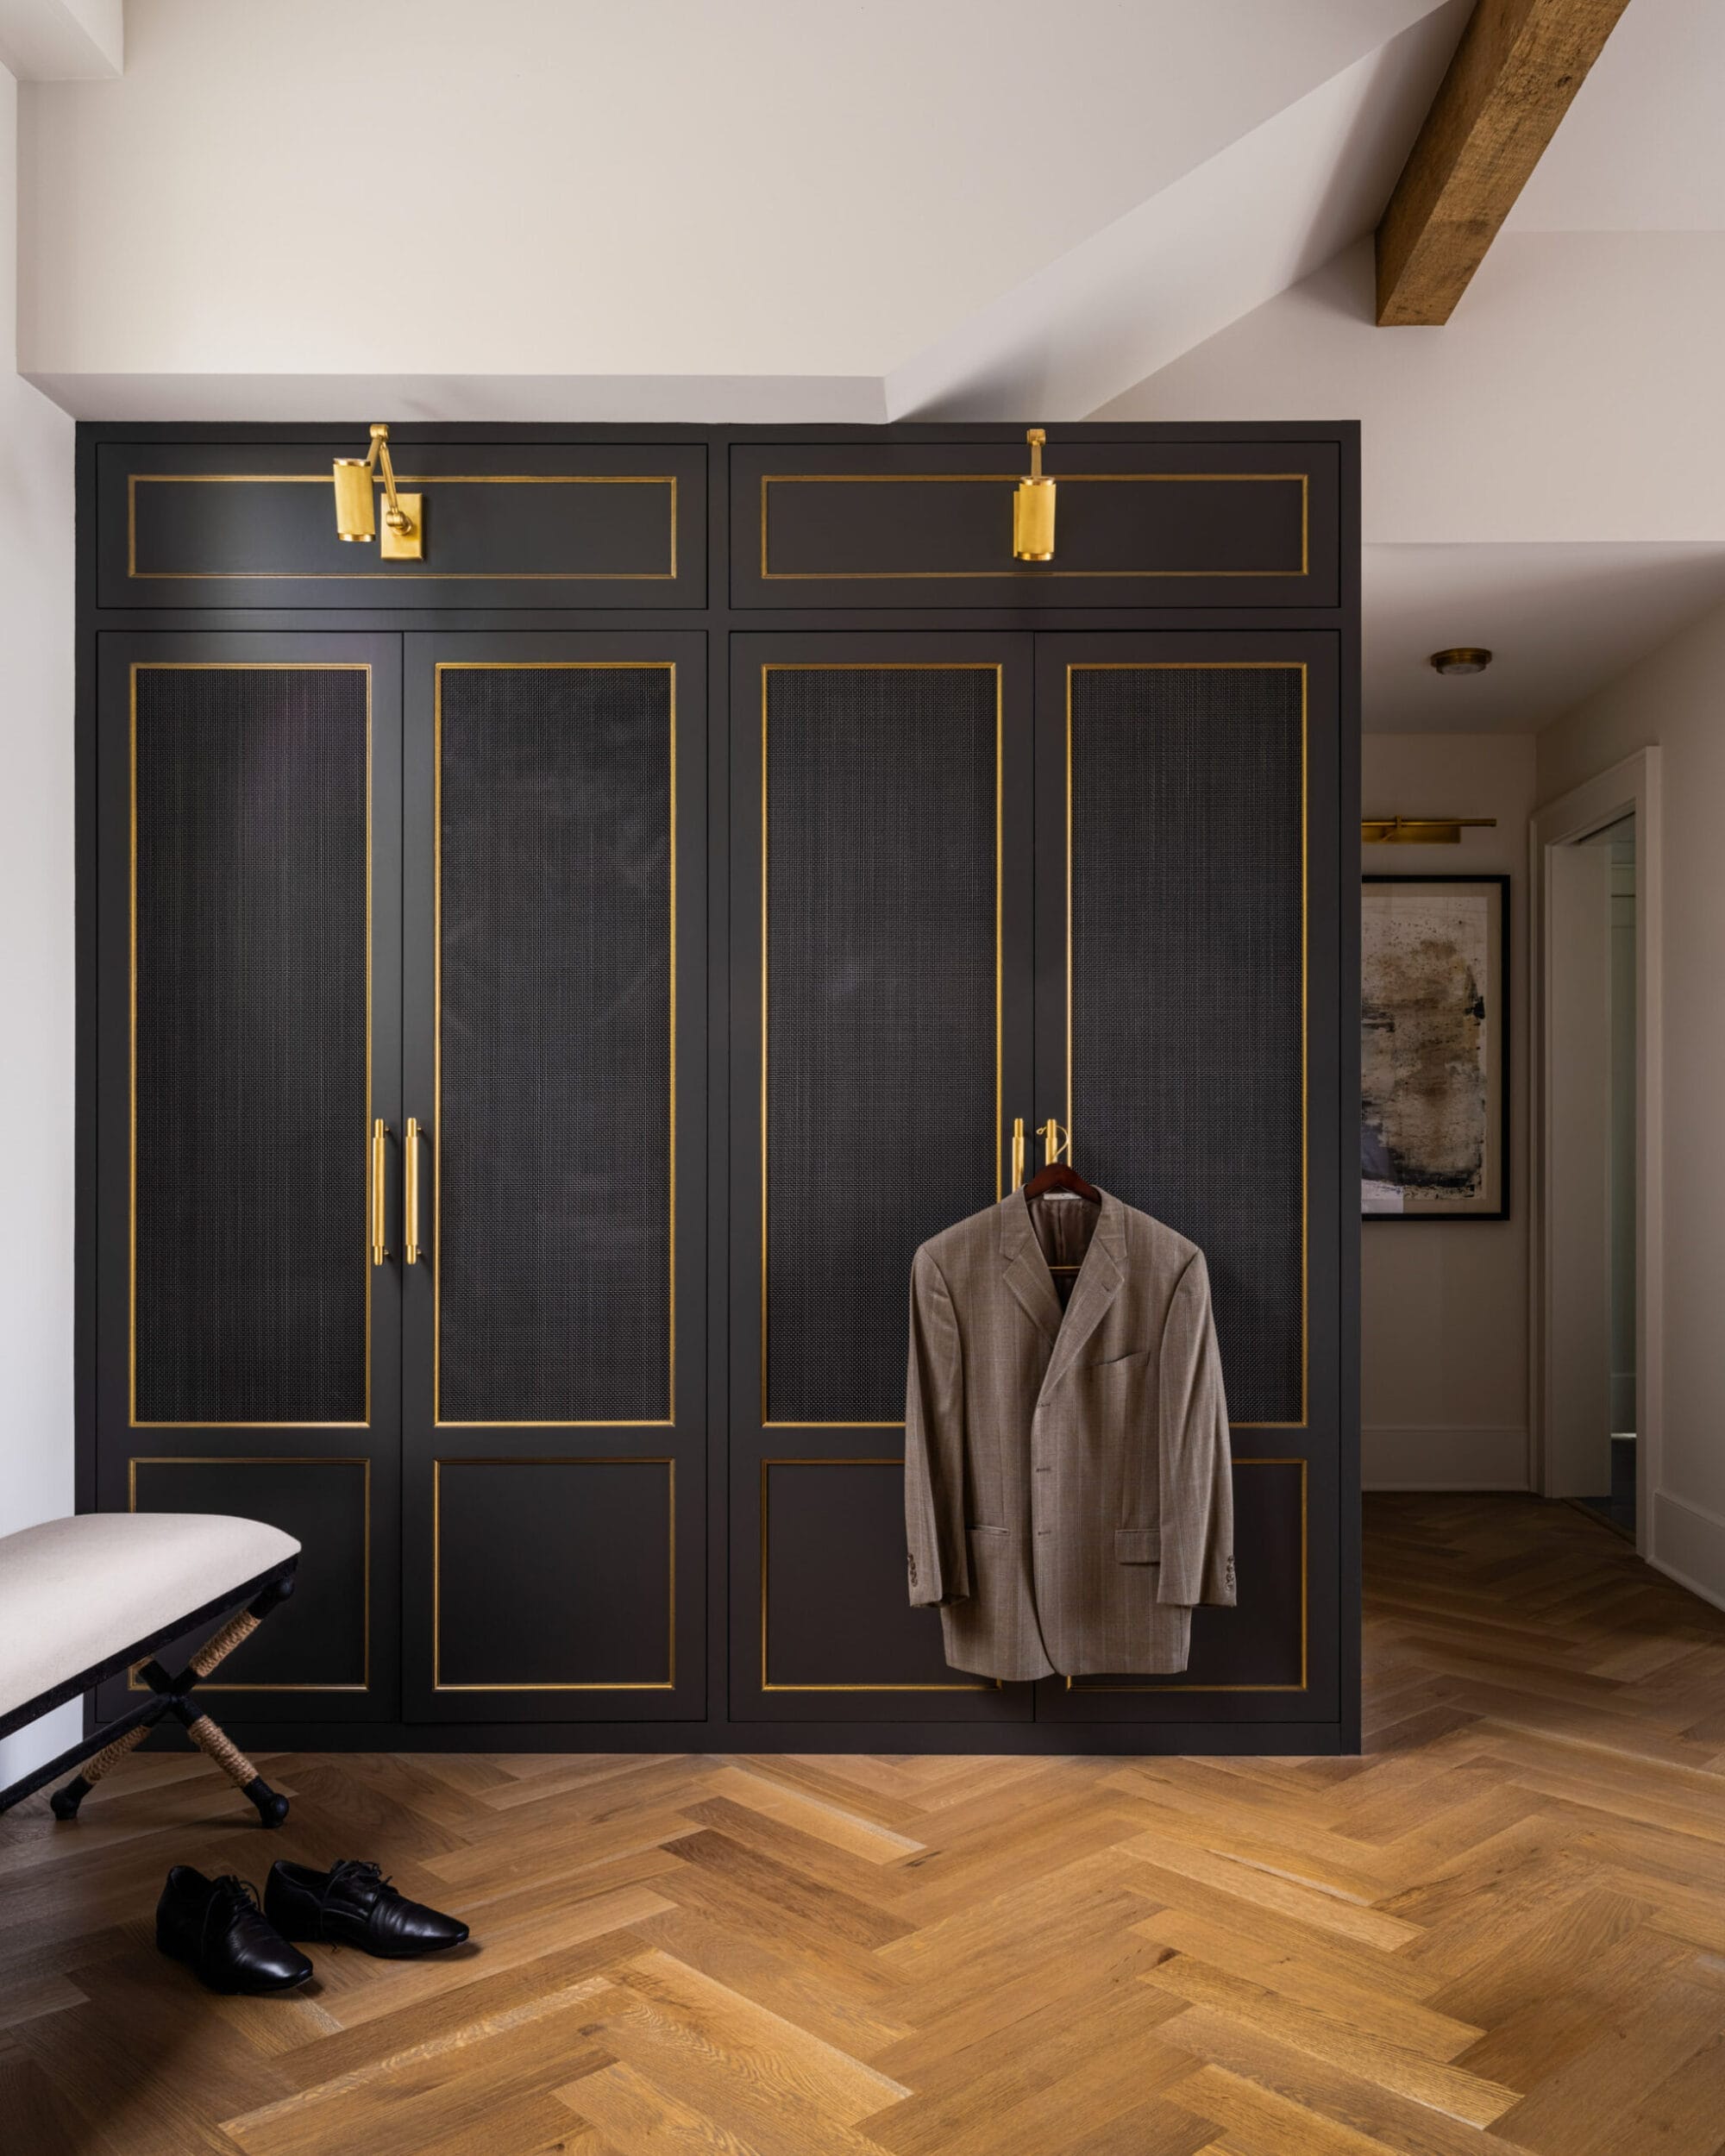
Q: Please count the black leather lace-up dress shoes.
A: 2